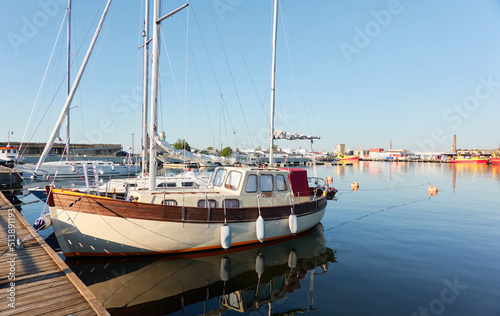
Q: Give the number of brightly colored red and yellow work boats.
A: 3